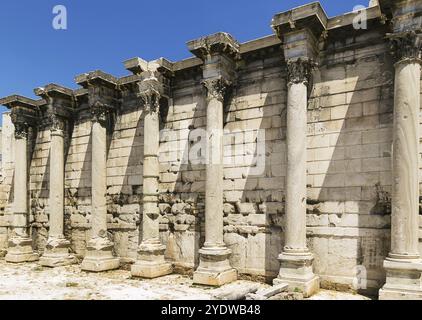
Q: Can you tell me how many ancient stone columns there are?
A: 7